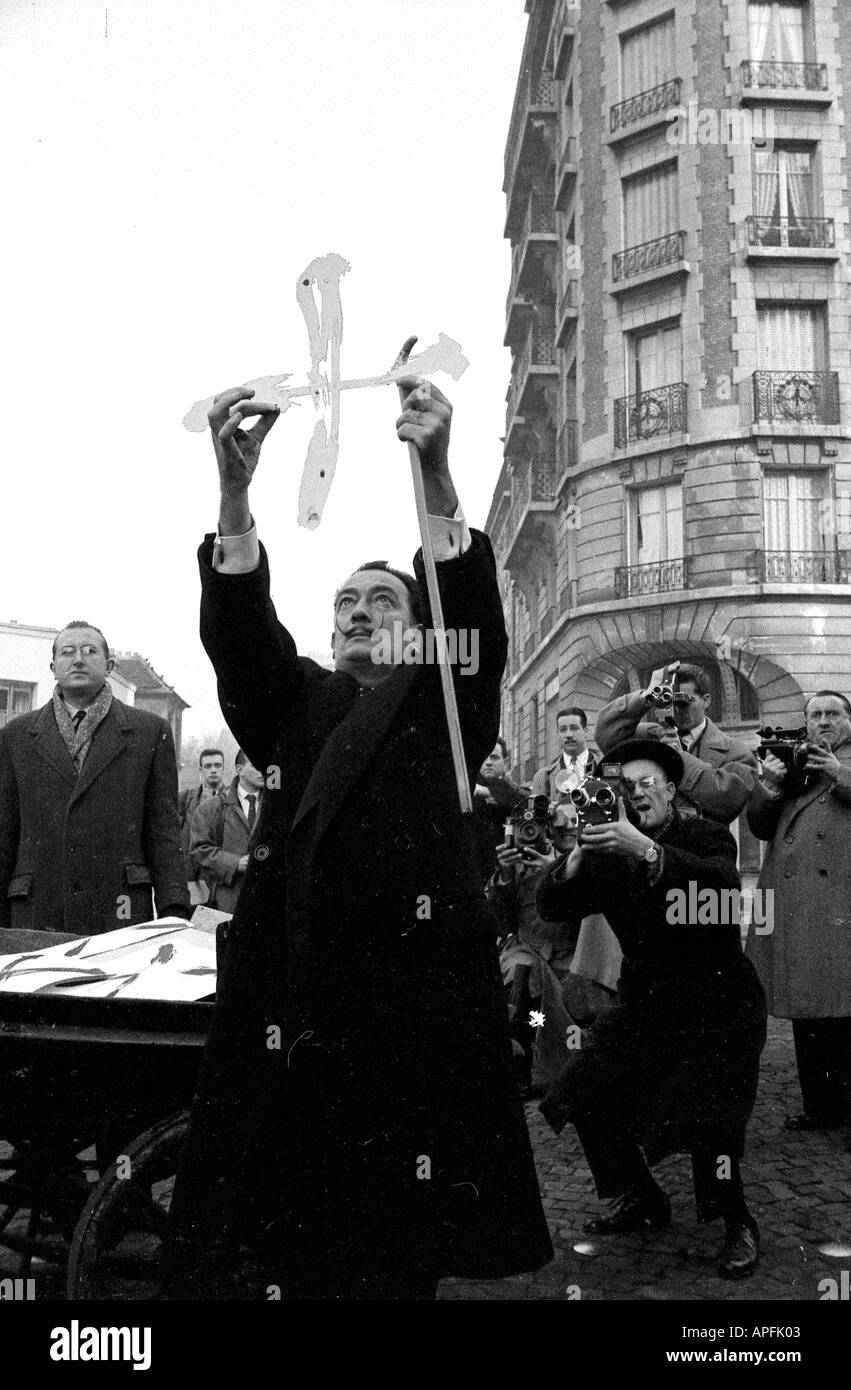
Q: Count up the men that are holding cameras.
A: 4